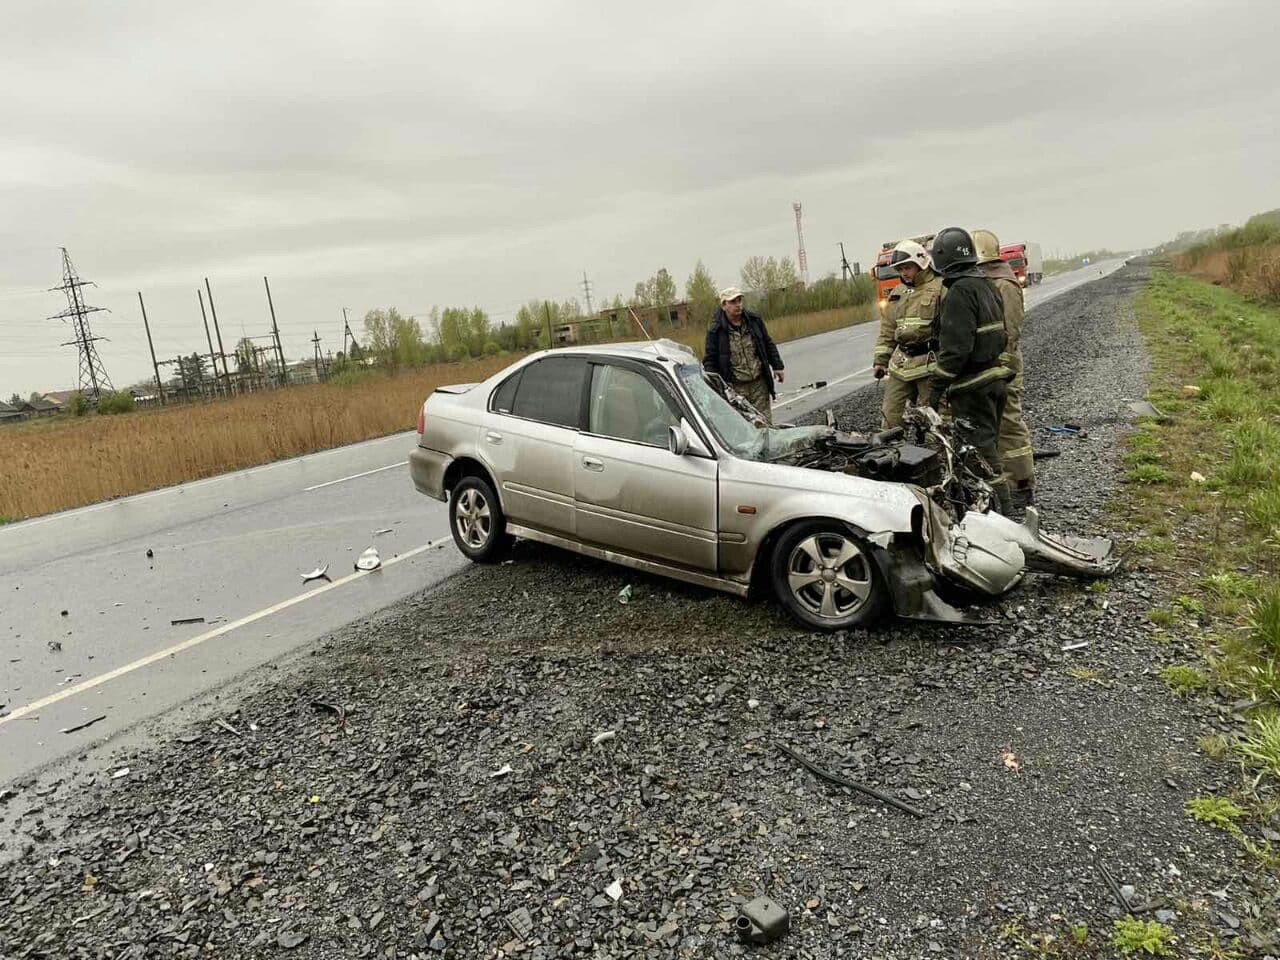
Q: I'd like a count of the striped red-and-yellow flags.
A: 0